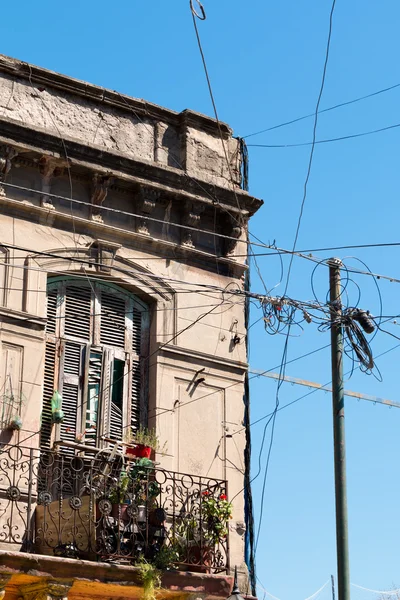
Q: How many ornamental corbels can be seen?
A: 6